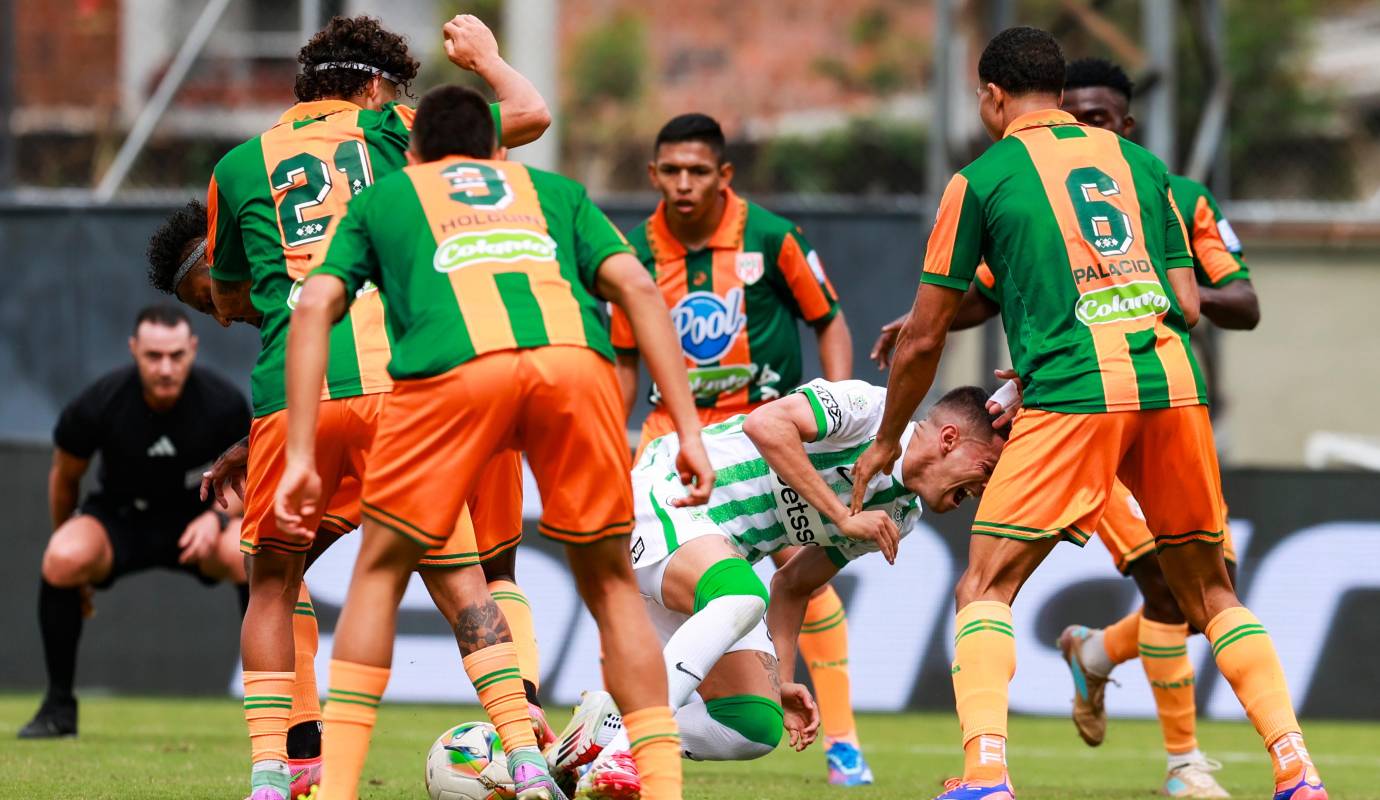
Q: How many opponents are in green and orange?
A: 6